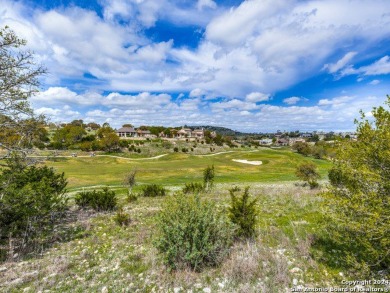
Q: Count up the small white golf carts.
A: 2